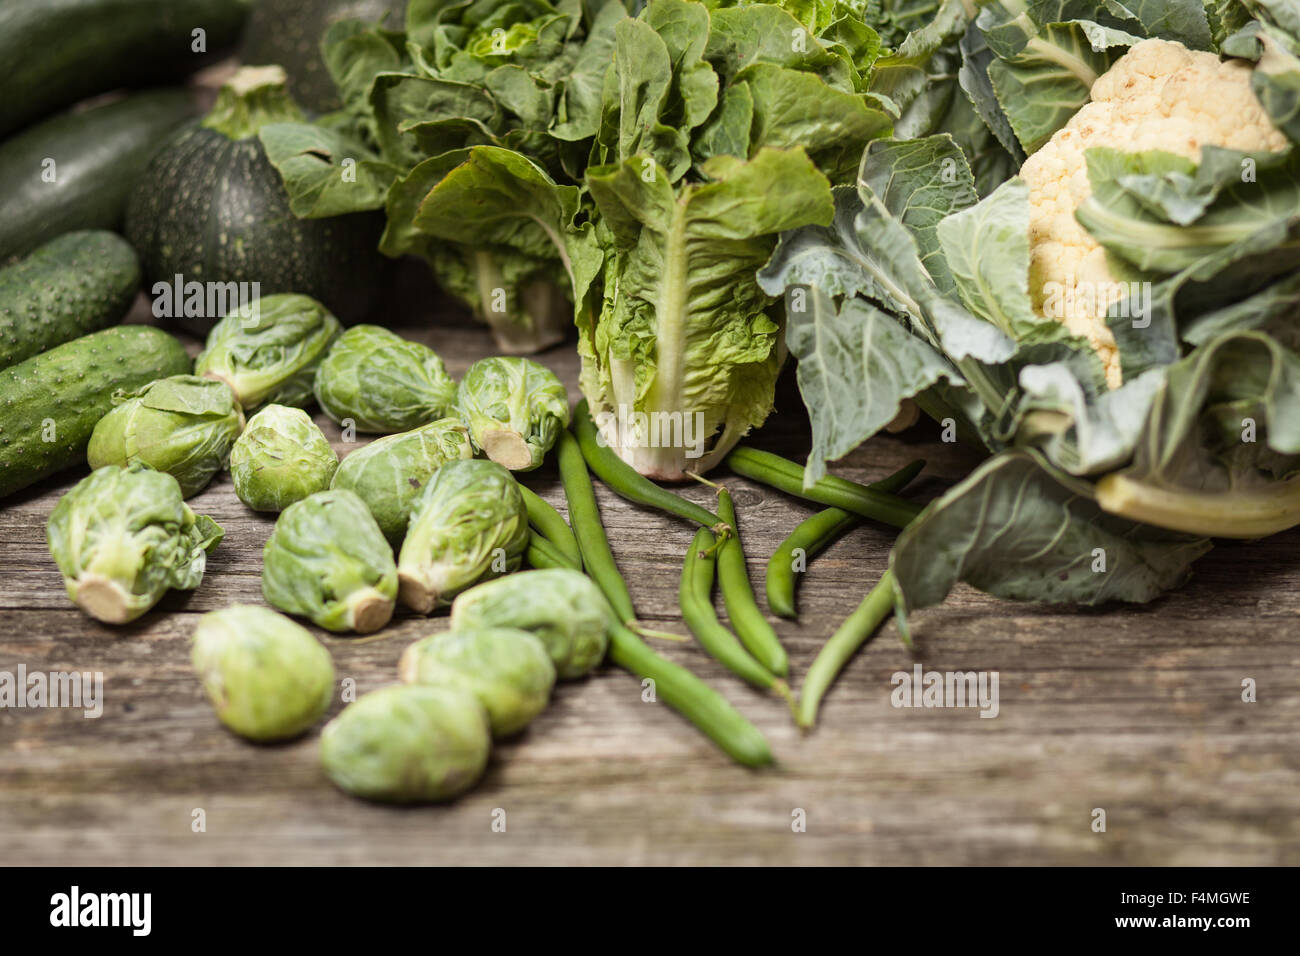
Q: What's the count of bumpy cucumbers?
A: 2